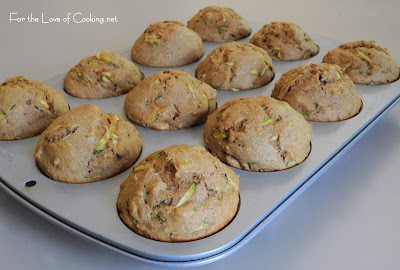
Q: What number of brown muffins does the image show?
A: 12